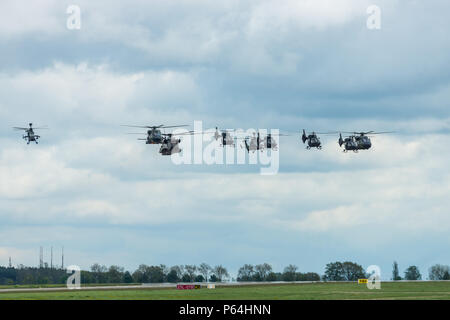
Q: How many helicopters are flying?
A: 9